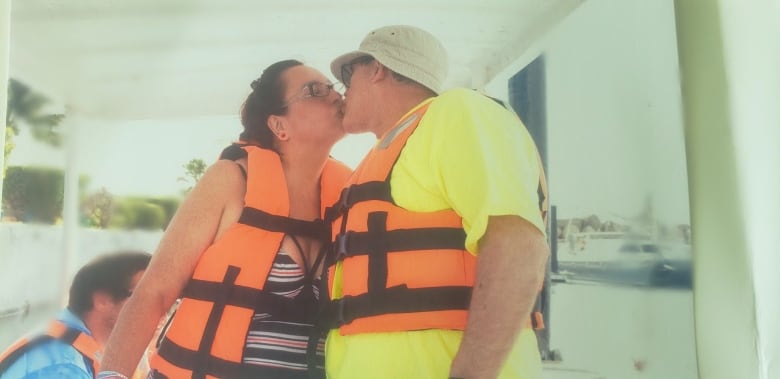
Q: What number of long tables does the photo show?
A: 0